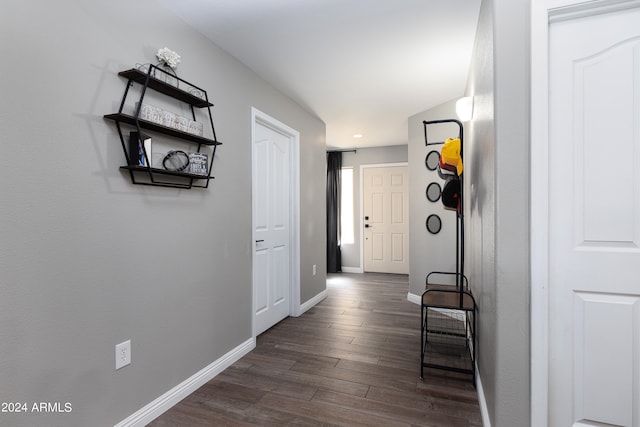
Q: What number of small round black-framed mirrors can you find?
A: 3